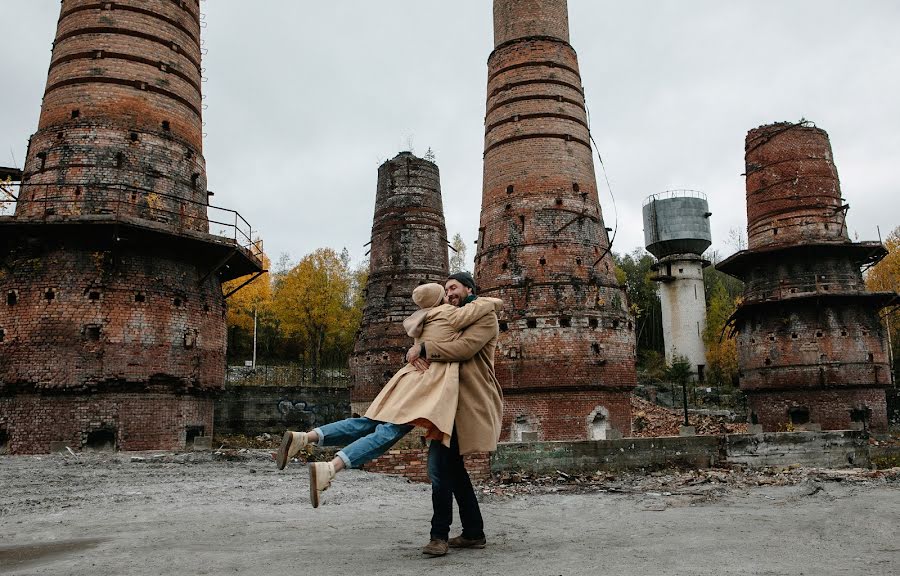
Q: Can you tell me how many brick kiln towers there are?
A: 4